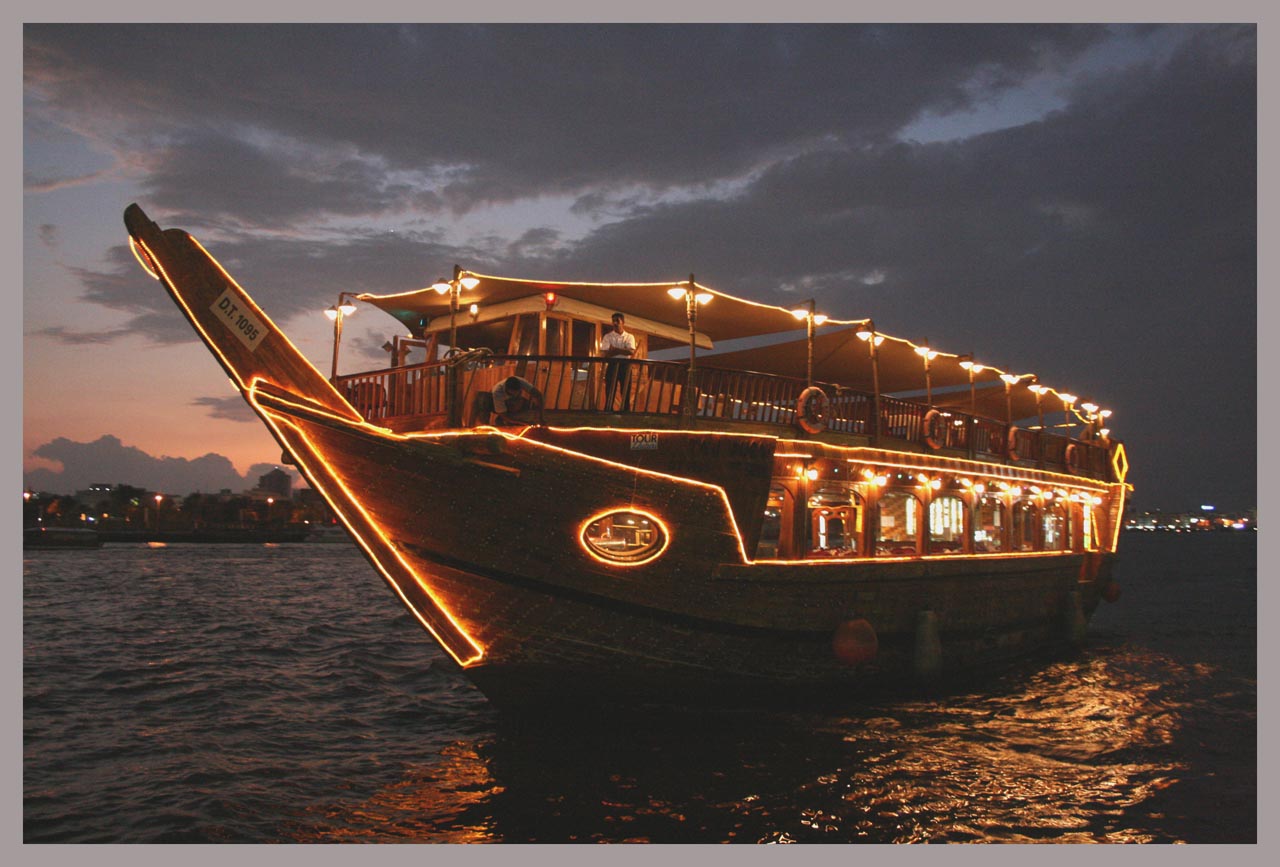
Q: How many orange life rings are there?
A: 4